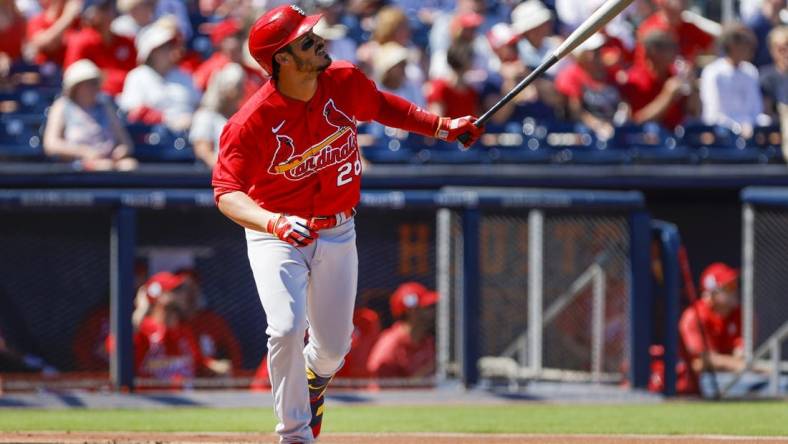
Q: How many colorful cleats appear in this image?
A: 1